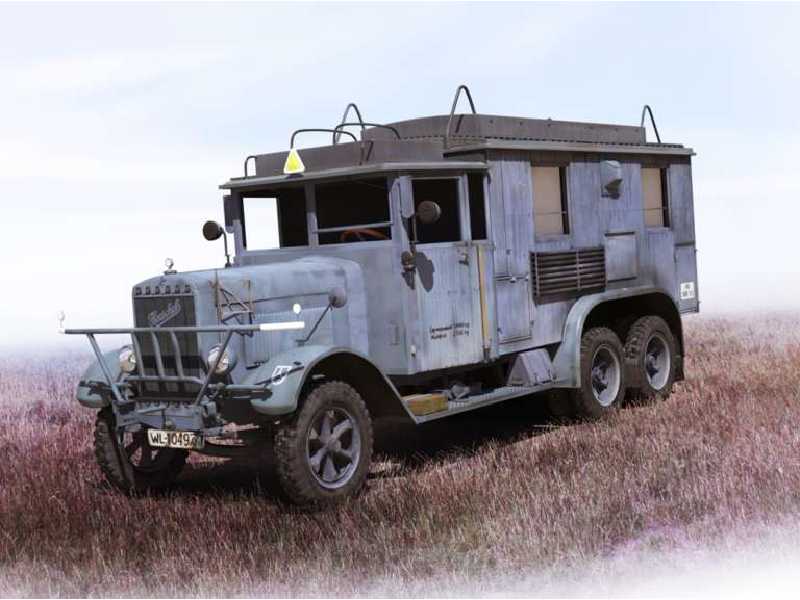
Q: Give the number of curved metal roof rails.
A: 6